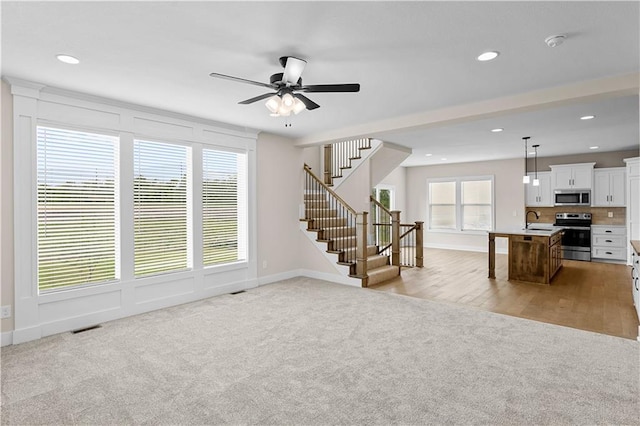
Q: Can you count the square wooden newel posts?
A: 4